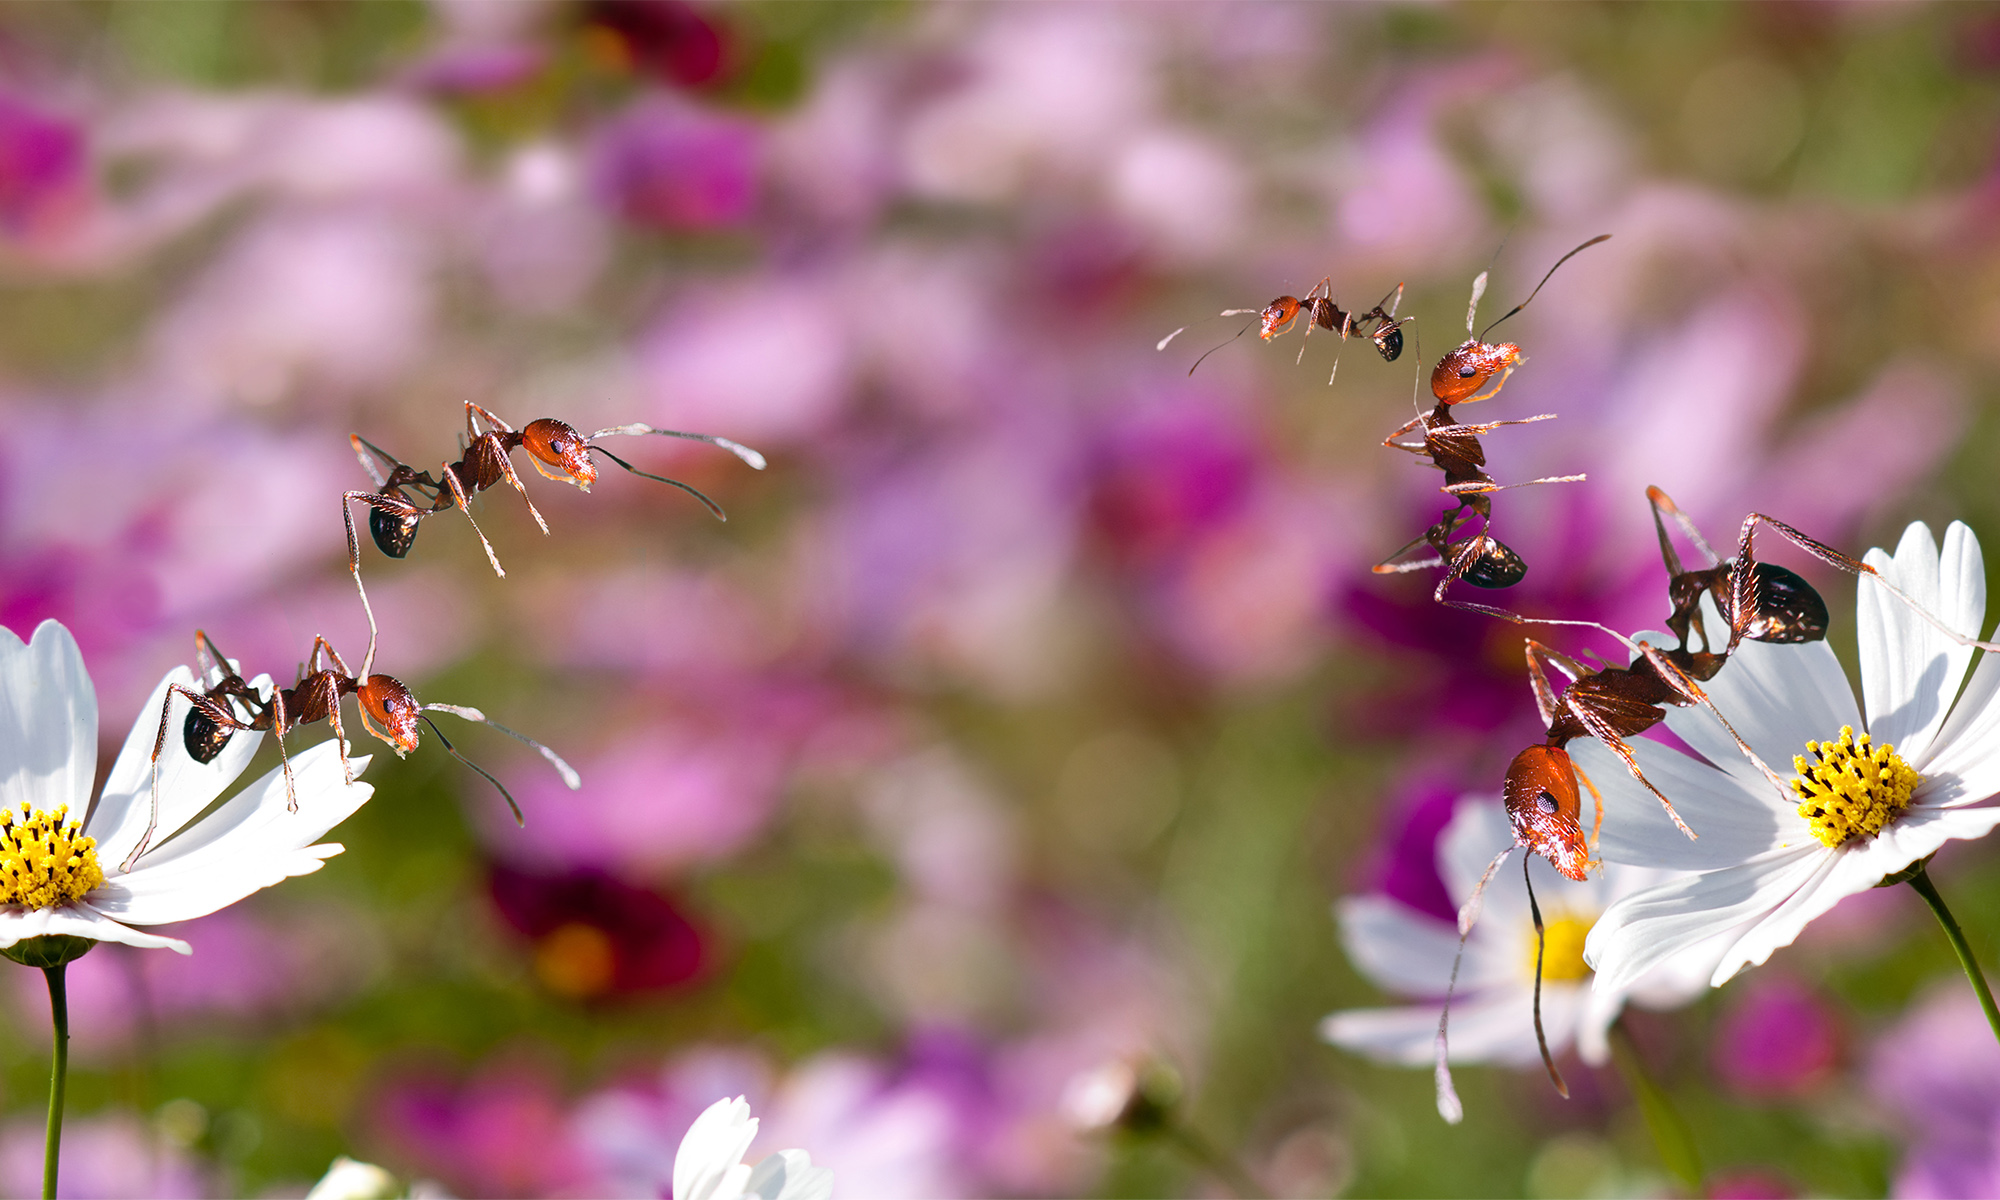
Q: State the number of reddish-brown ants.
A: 5